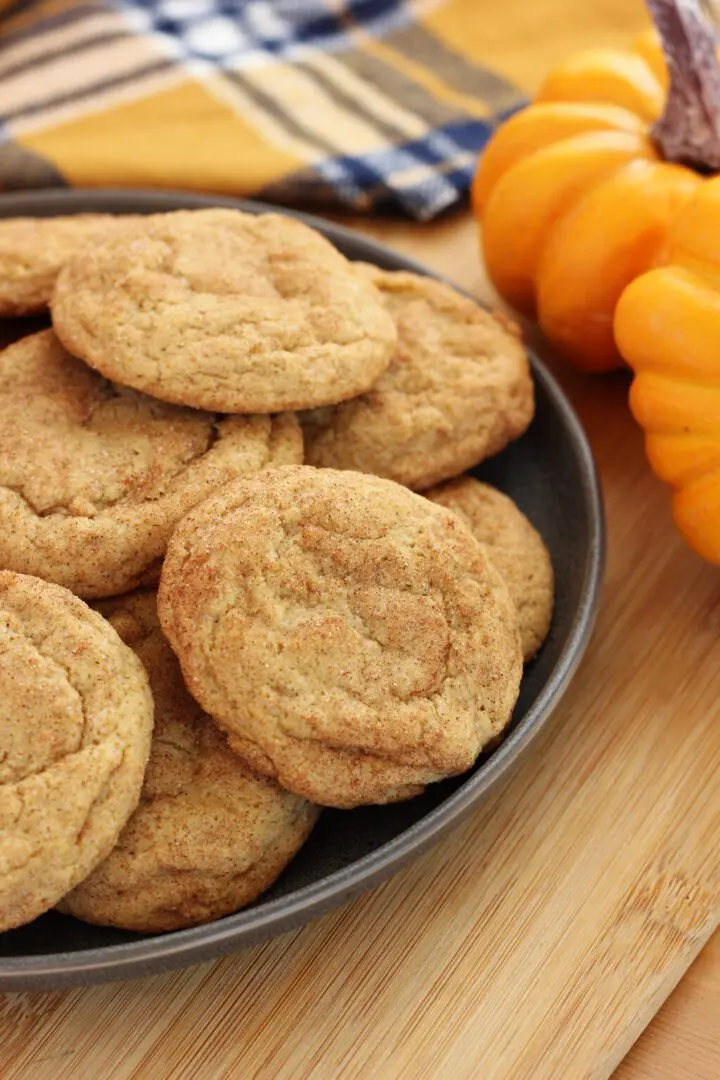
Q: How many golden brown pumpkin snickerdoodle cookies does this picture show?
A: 8